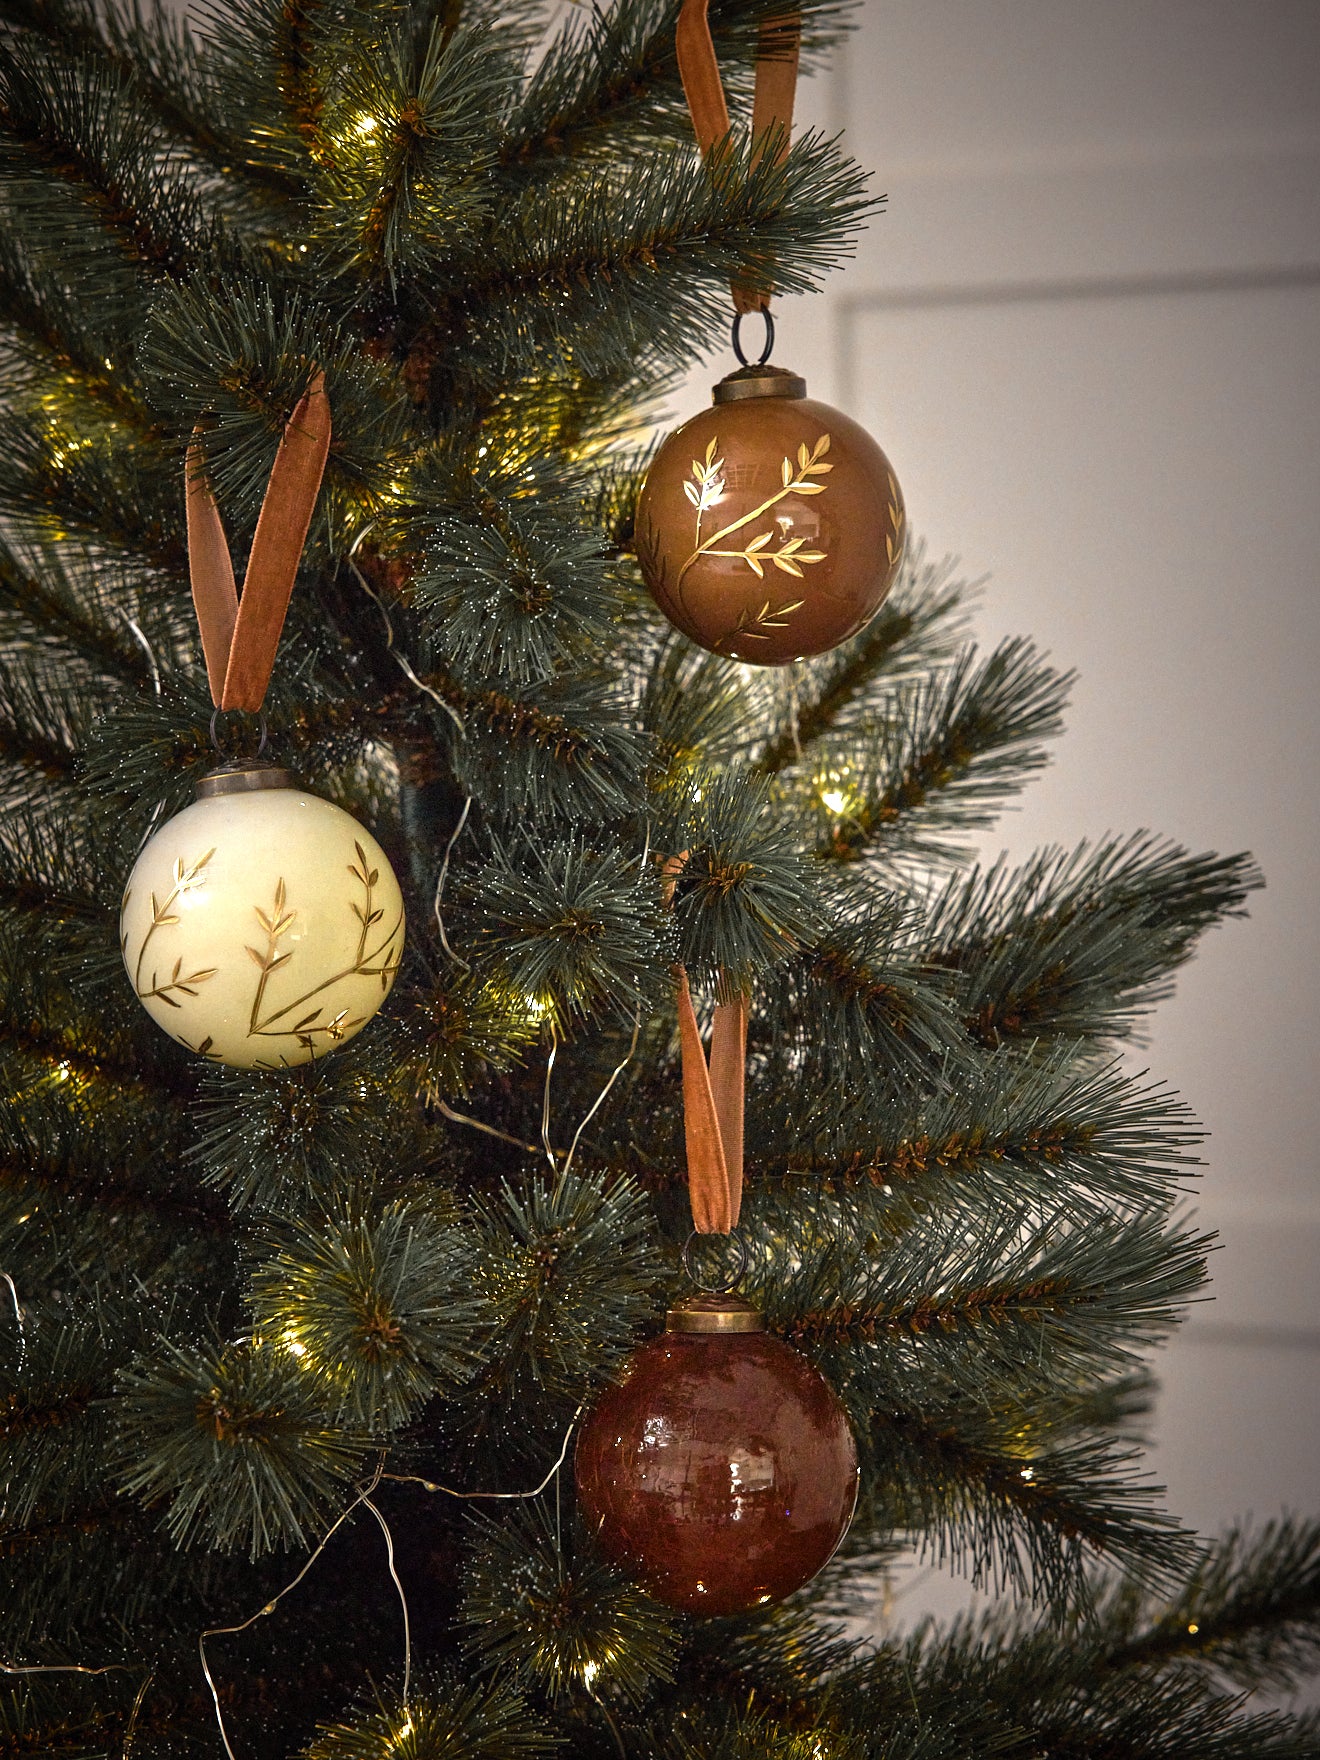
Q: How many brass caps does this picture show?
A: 3